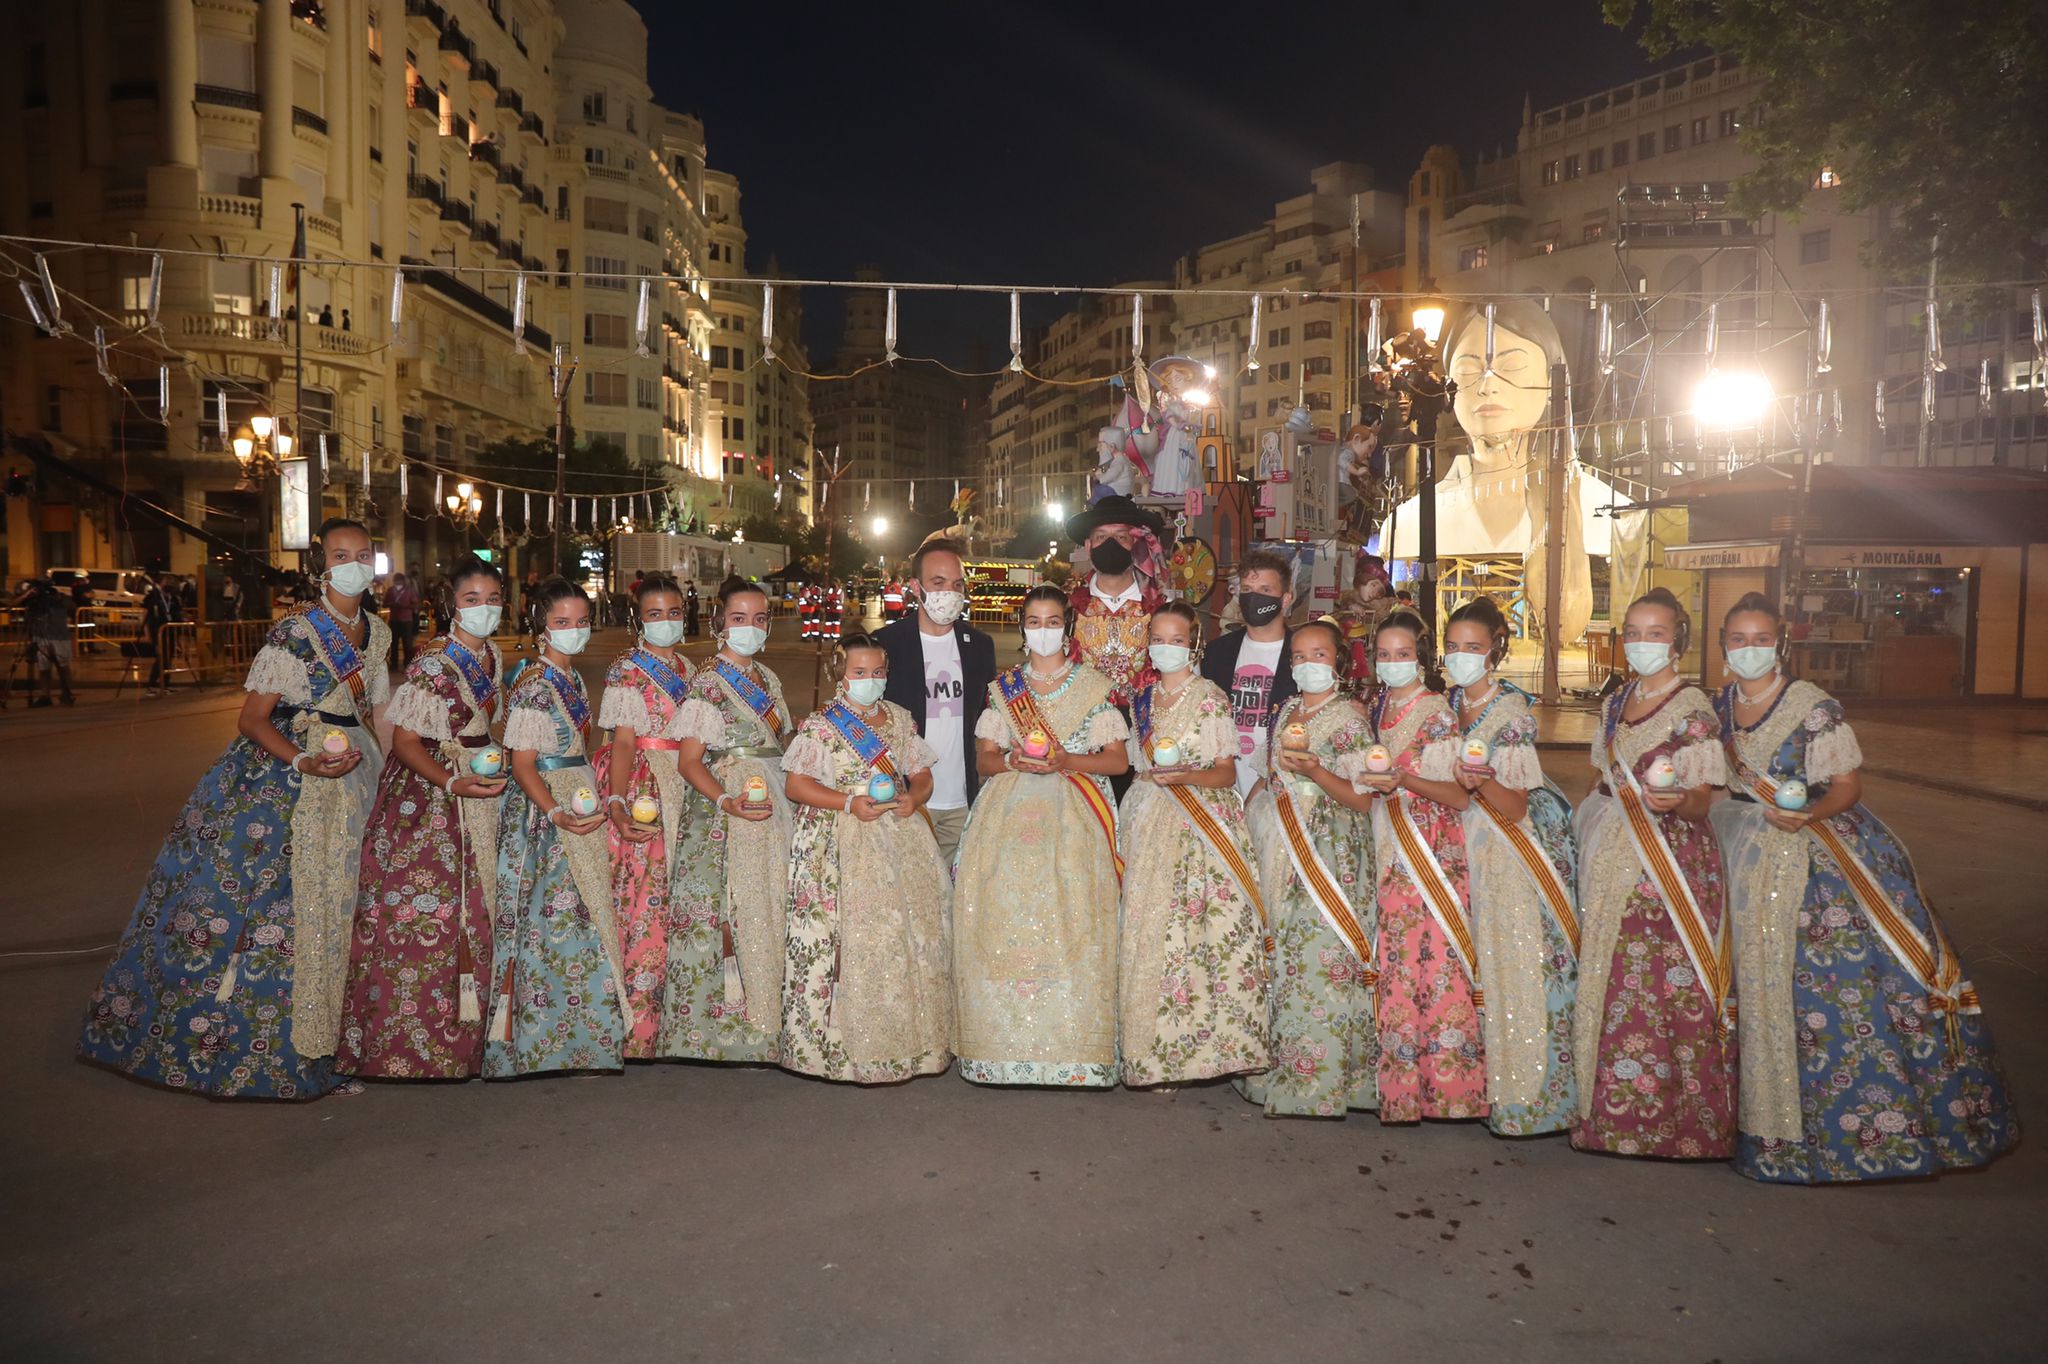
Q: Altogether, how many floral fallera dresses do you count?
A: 13